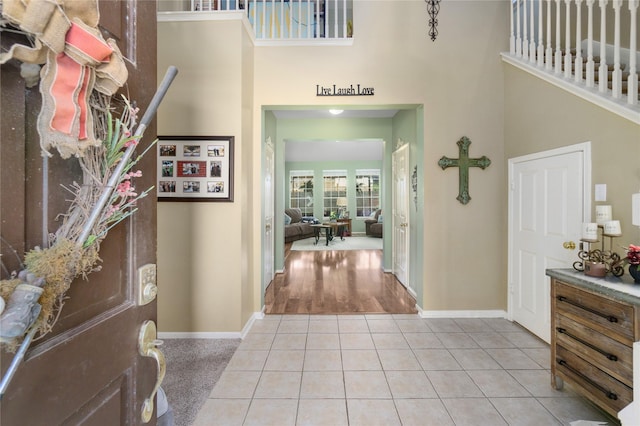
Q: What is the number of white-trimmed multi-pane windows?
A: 3